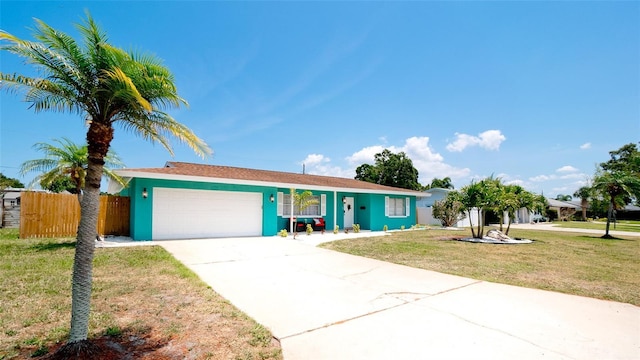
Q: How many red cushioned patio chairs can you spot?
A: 2